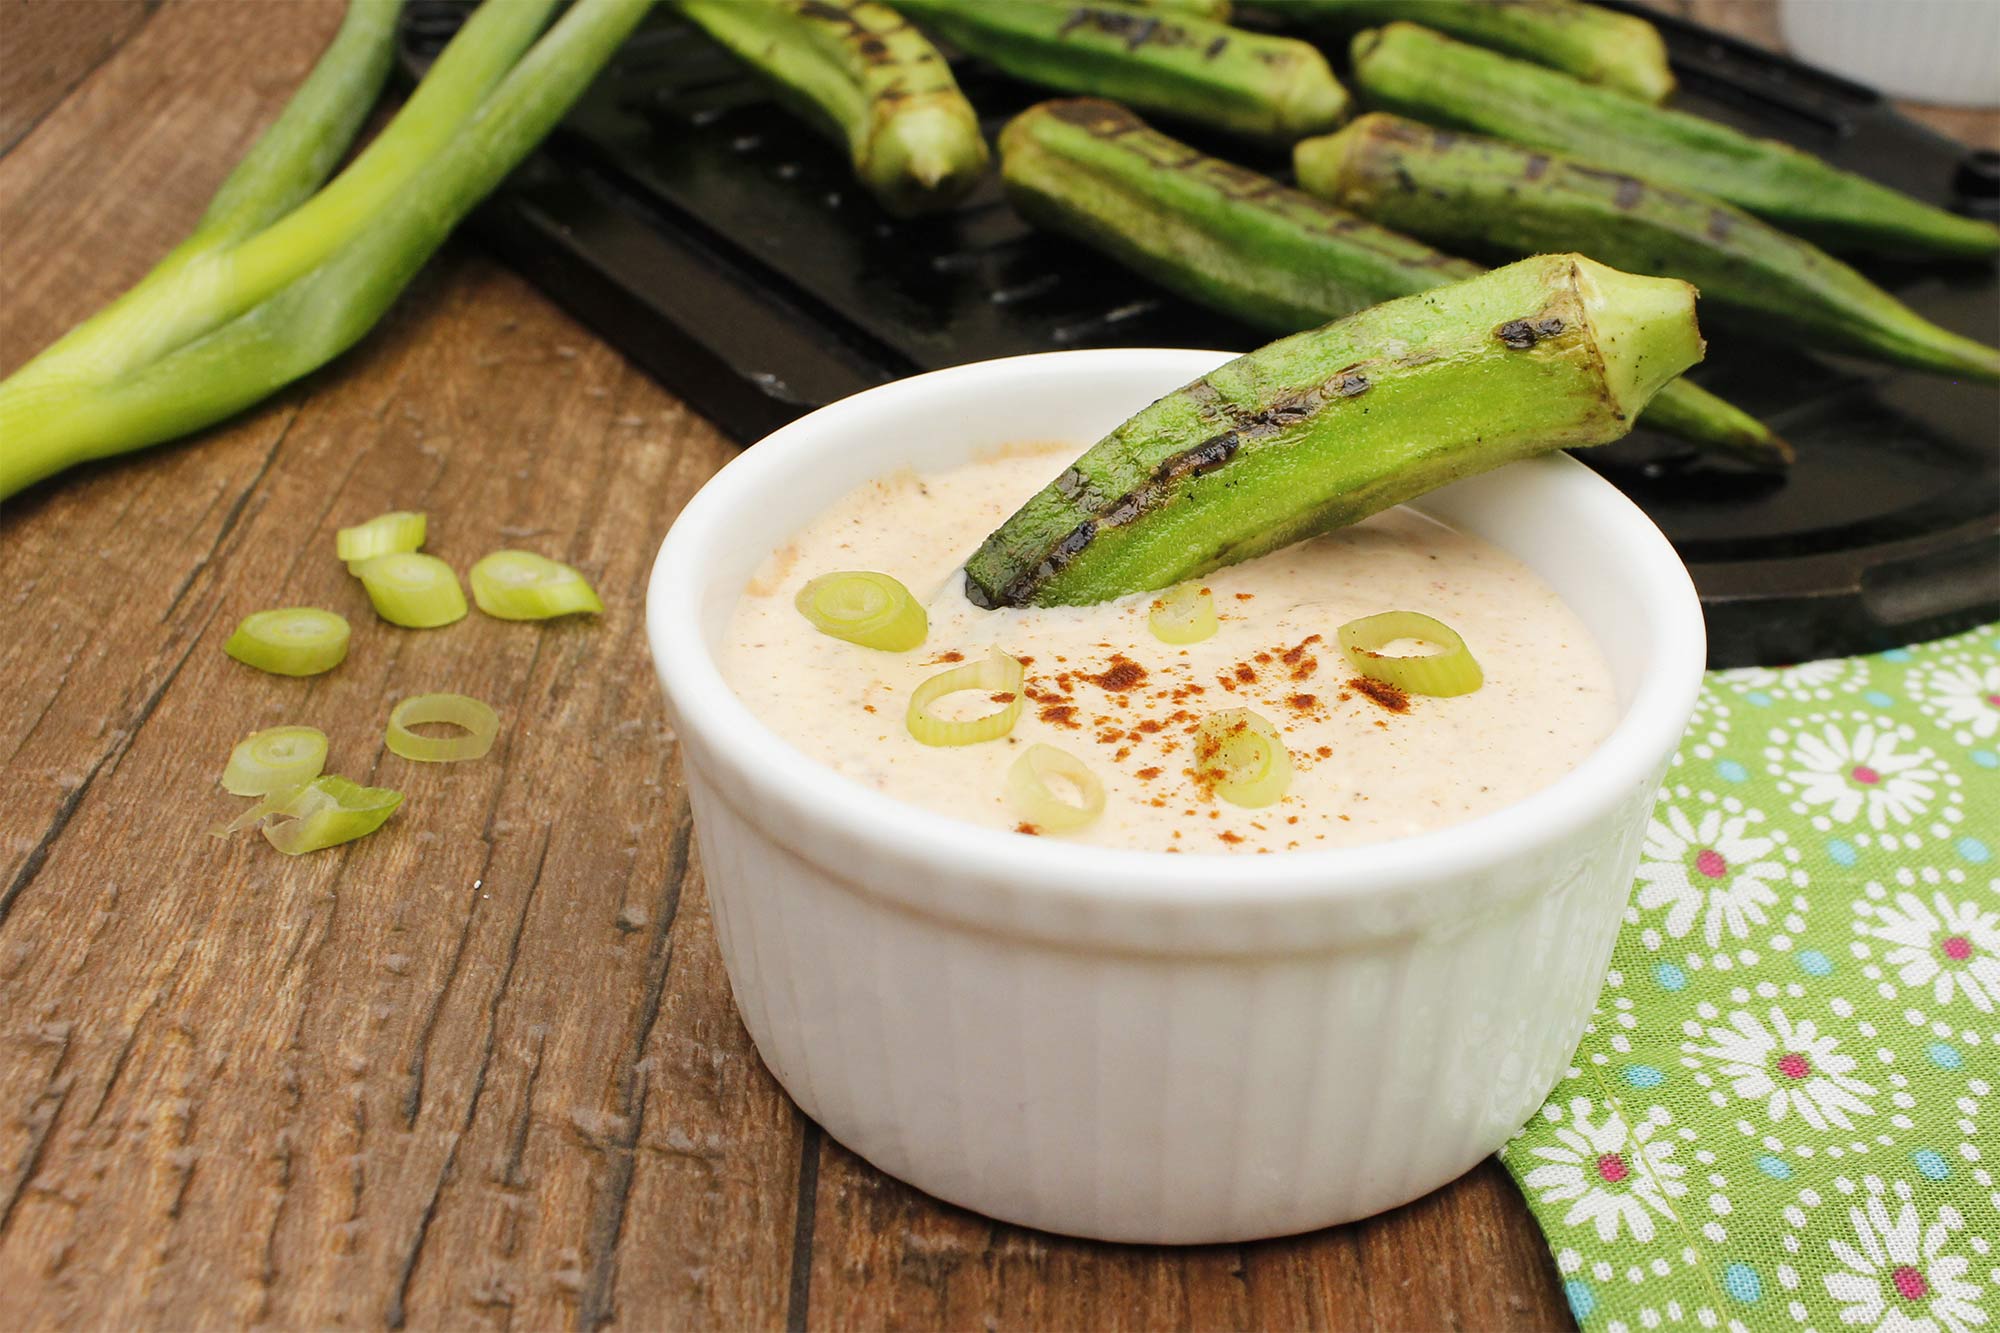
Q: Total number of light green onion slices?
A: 13